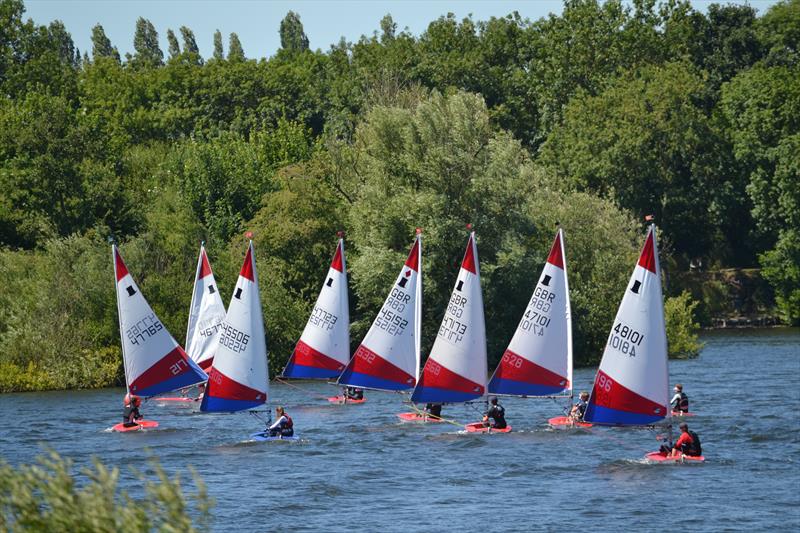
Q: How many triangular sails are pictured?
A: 8